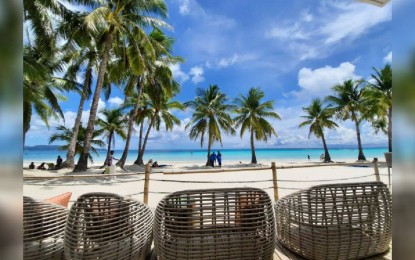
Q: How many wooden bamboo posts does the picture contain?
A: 3